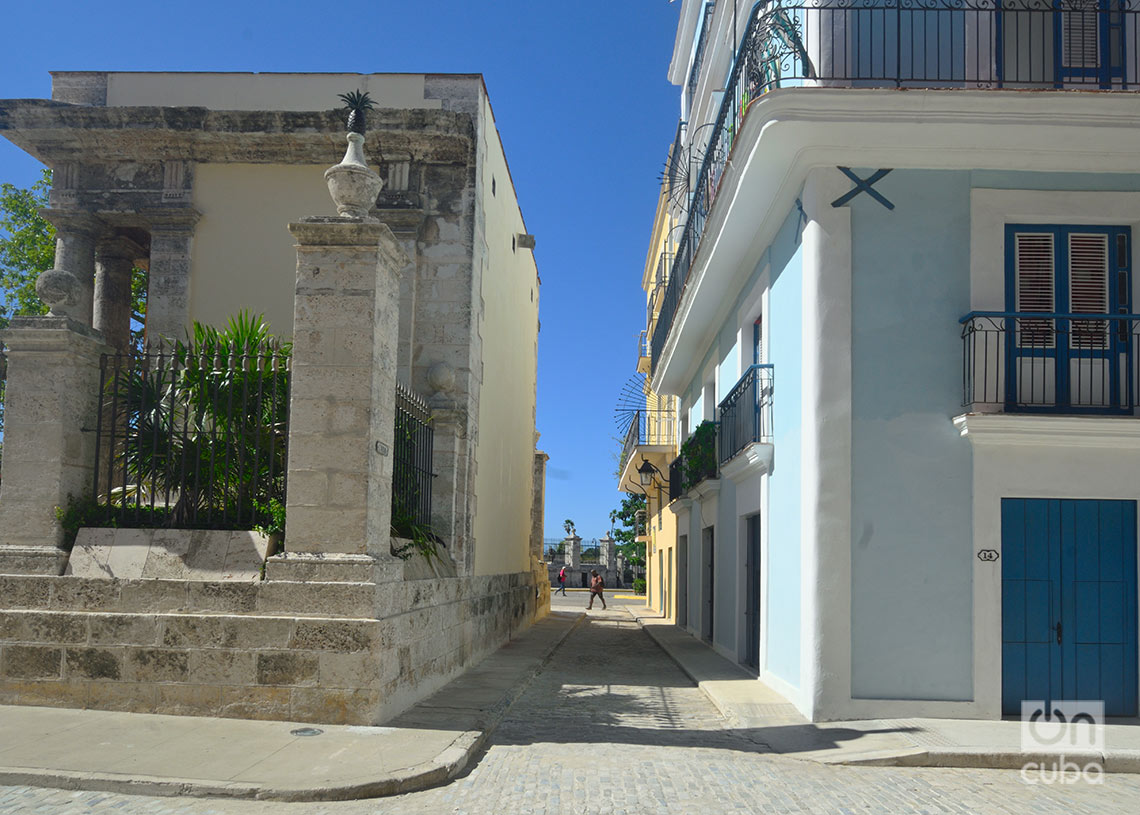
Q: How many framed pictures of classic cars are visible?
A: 0